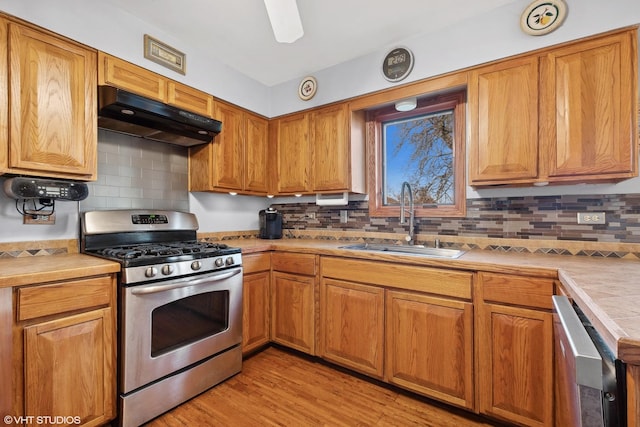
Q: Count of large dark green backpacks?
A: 0